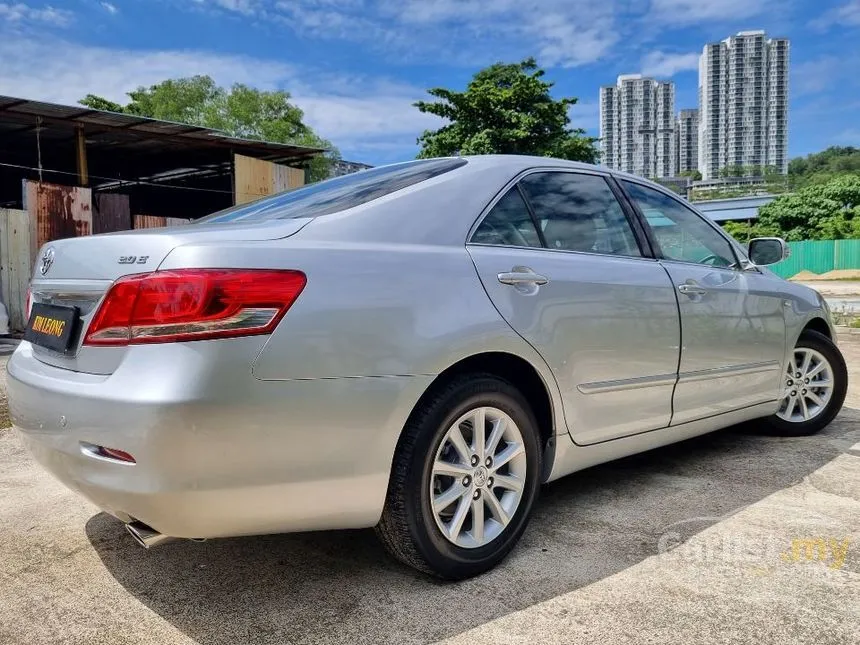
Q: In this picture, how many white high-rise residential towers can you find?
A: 3